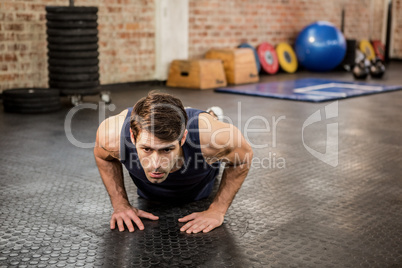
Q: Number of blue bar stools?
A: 0